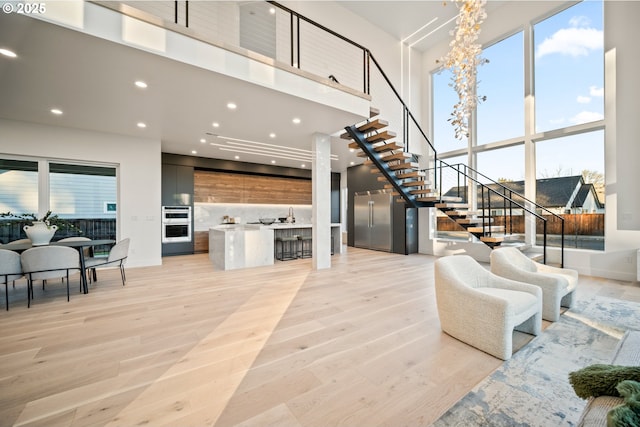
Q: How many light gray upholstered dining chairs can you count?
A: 5